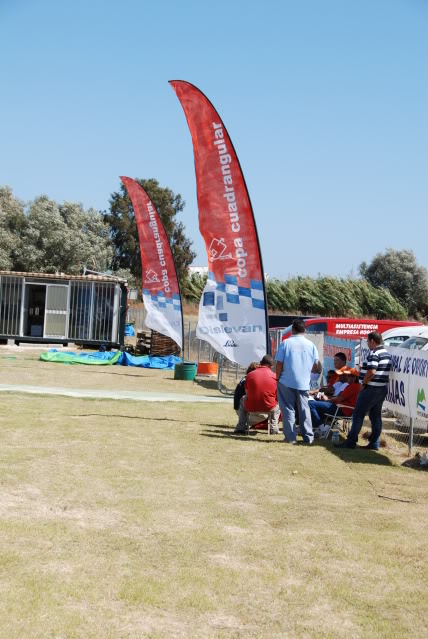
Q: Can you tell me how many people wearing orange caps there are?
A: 2